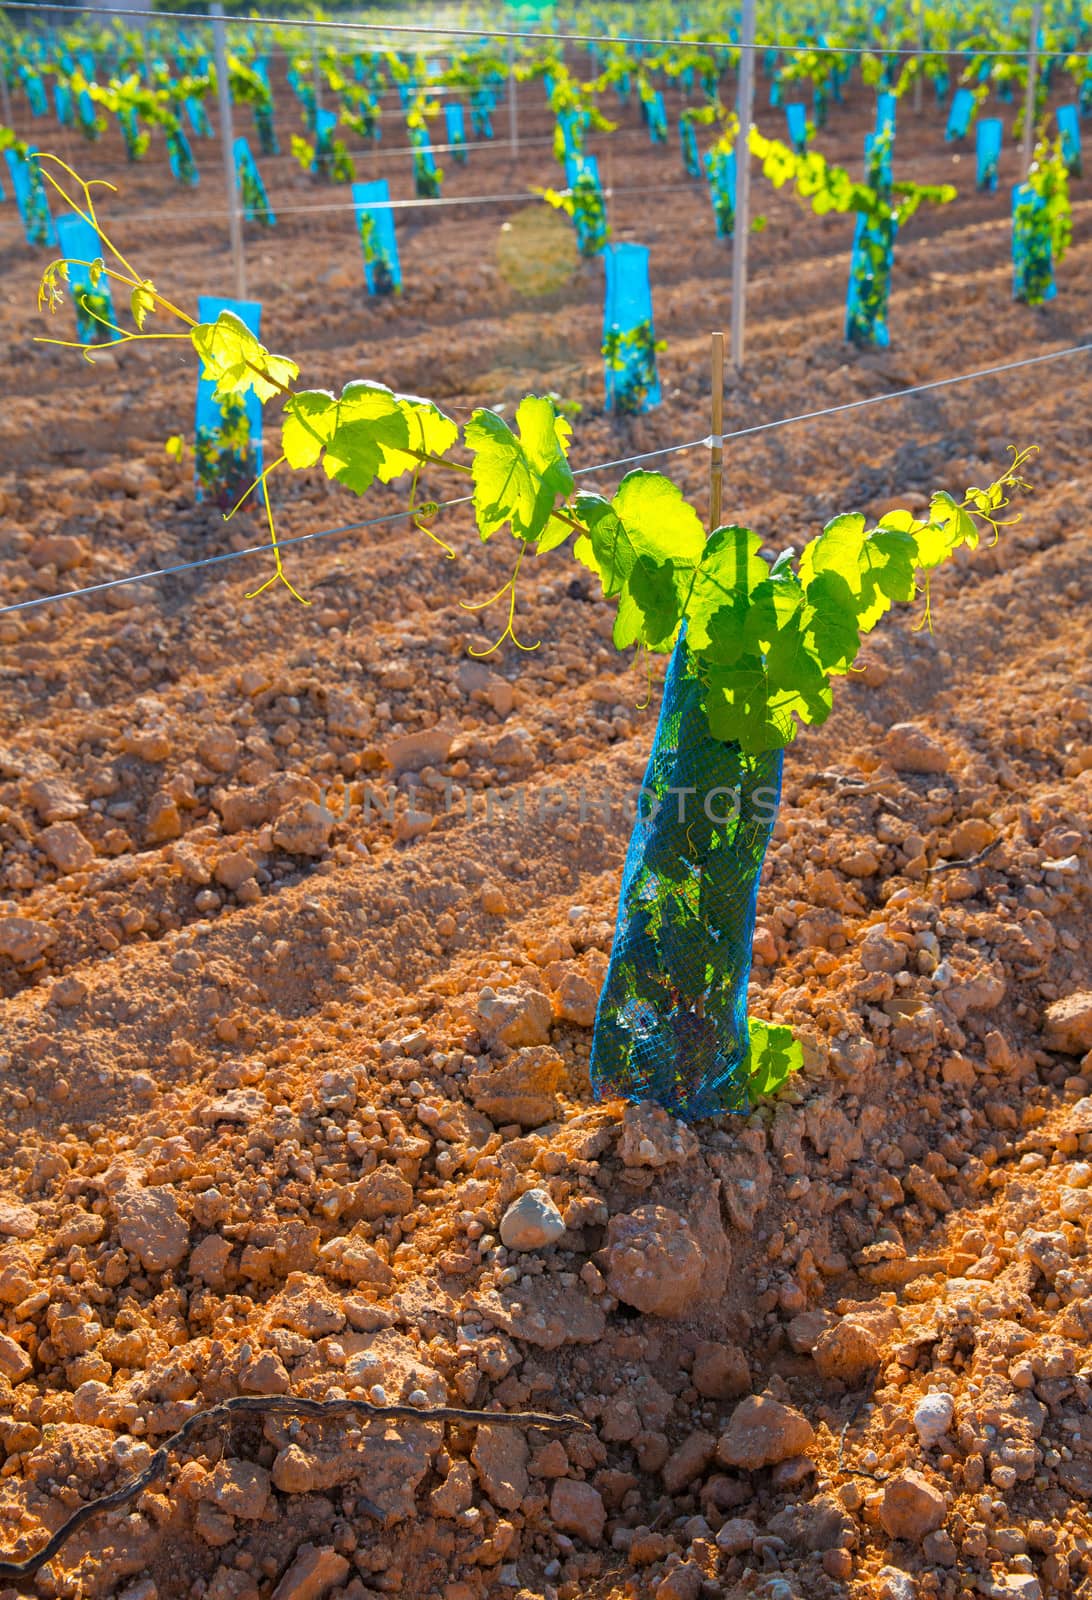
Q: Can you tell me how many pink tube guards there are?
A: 0